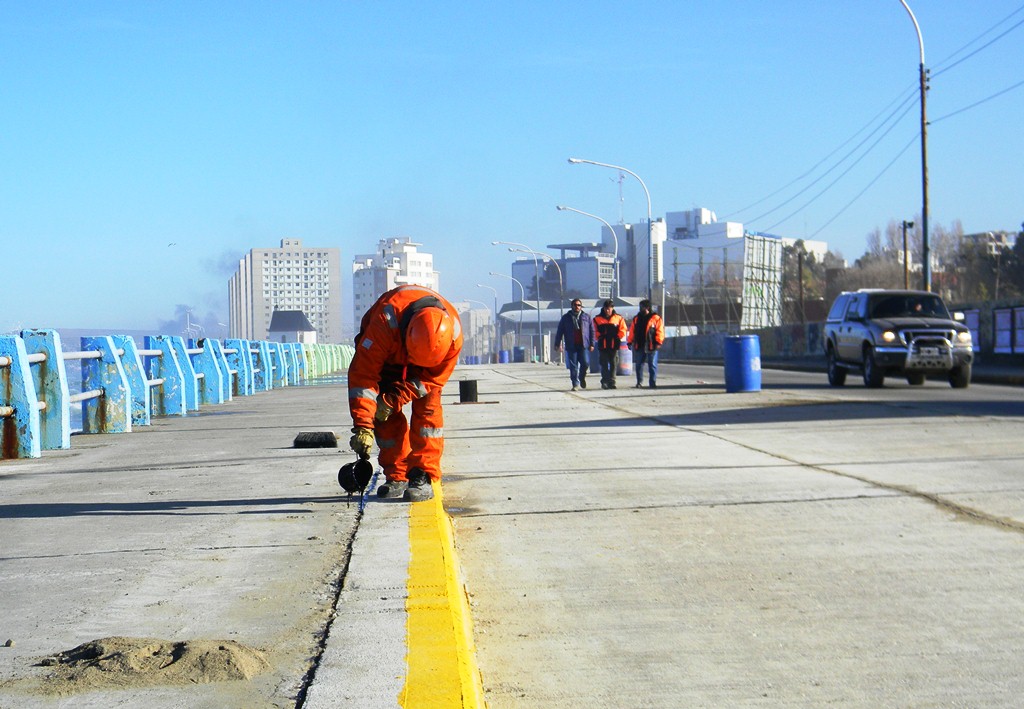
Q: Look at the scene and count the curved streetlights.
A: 8